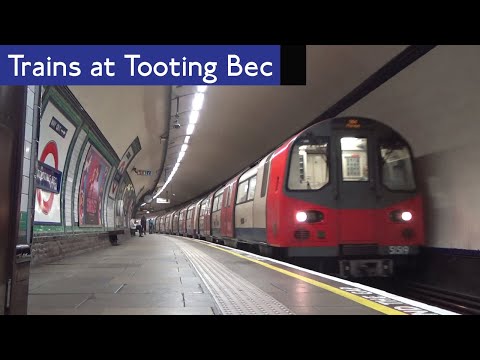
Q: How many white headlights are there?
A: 2